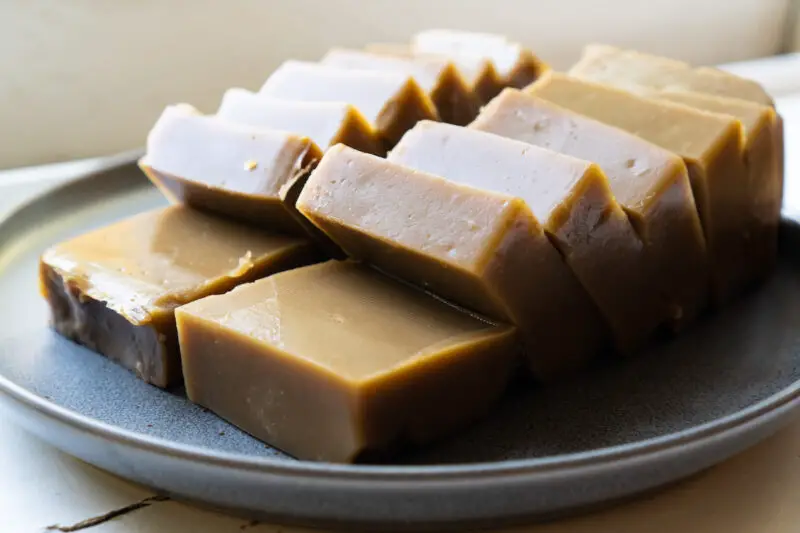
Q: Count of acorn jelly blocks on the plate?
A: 14